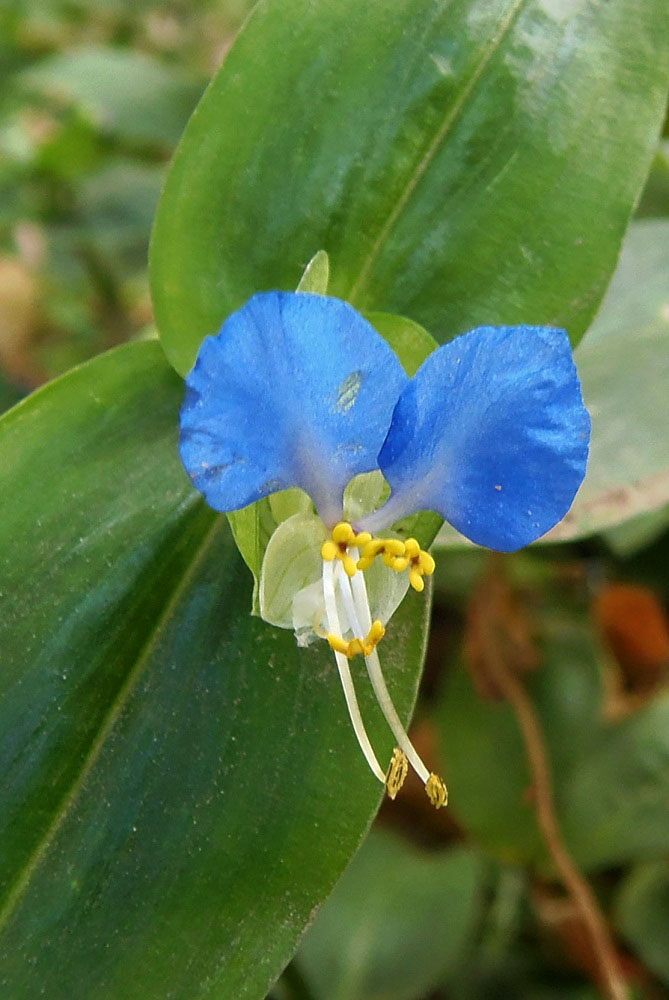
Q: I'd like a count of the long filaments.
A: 2